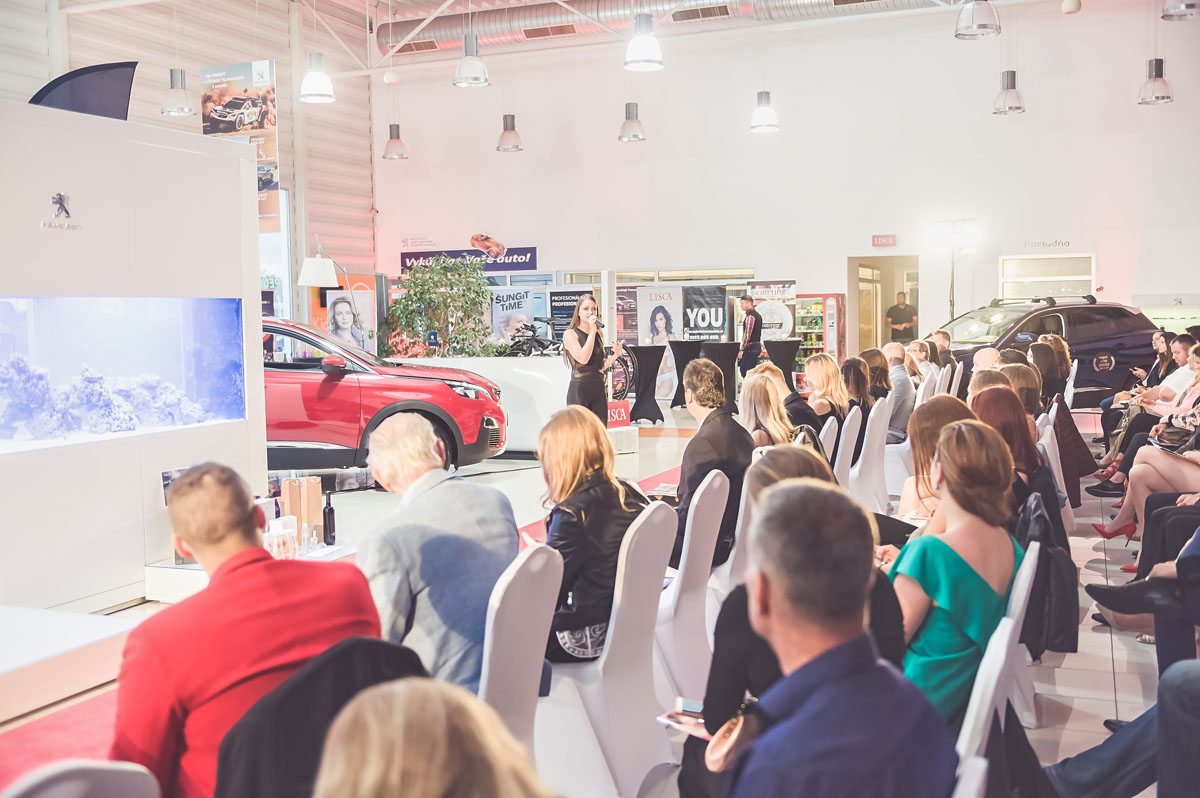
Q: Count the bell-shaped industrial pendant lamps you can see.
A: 12